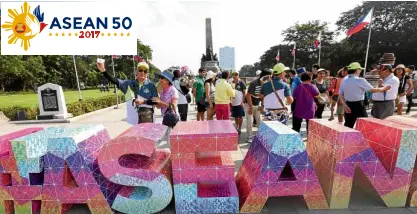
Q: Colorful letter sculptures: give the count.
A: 5